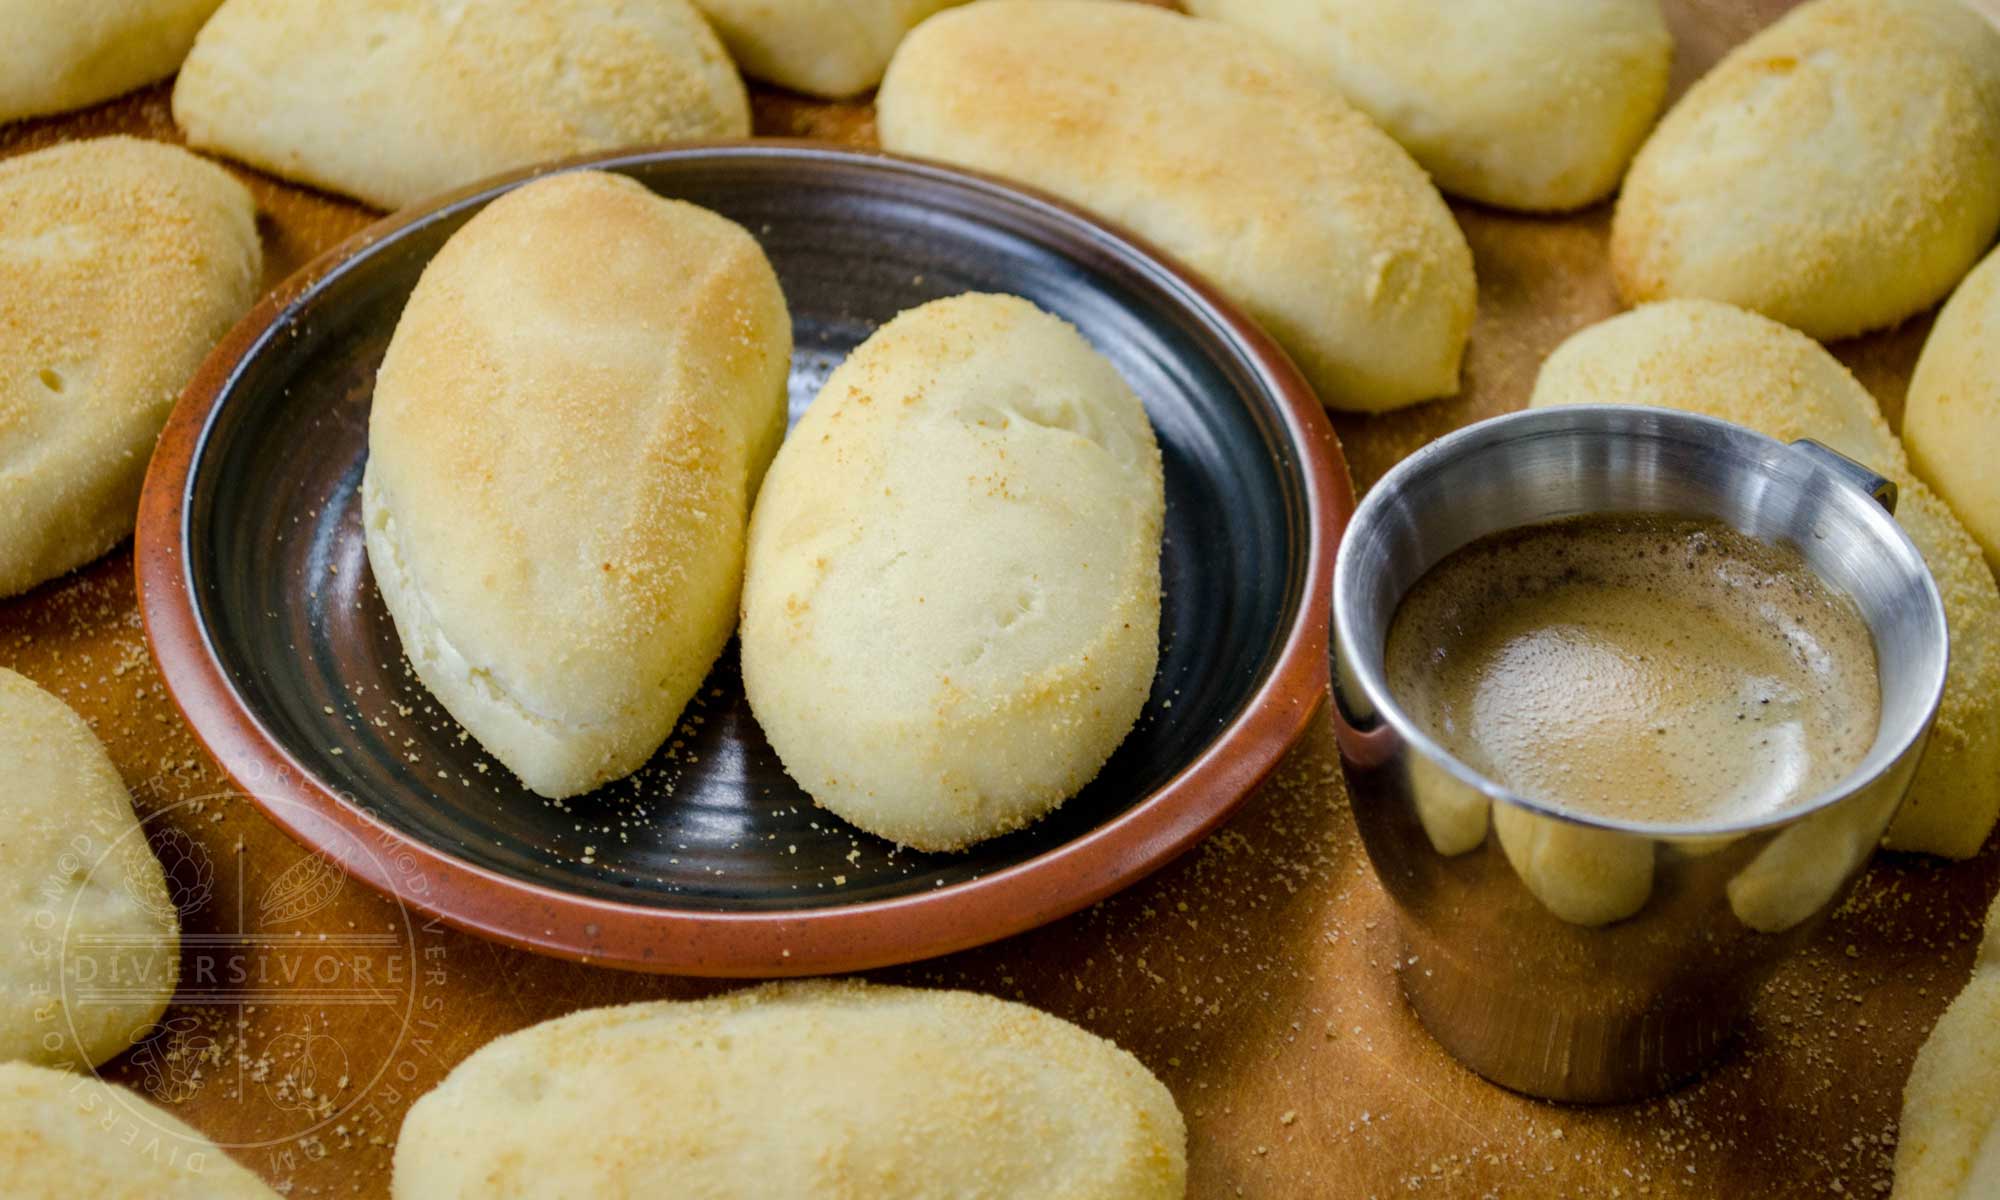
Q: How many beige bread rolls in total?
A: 15